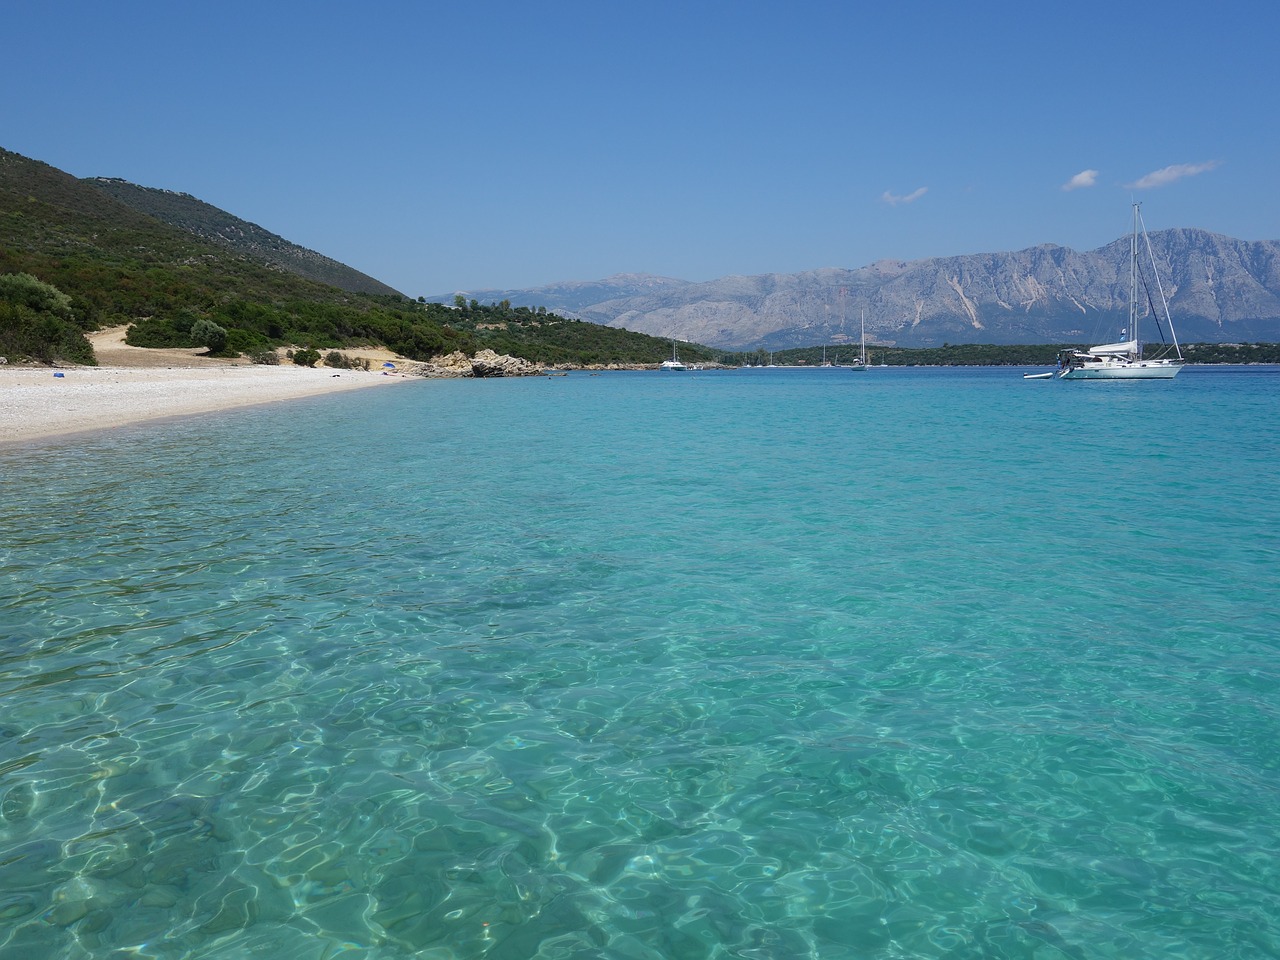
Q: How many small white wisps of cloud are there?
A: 3